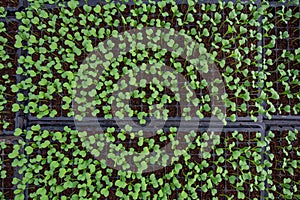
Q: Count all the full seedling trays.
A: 1